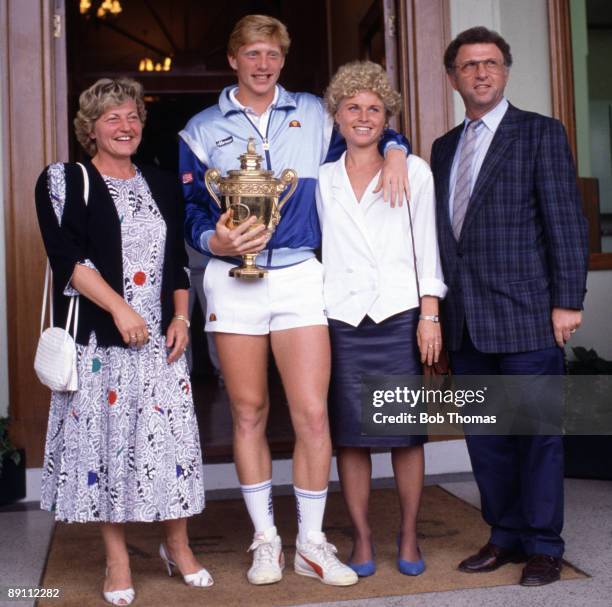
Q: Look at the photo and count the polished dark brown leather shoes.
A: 2